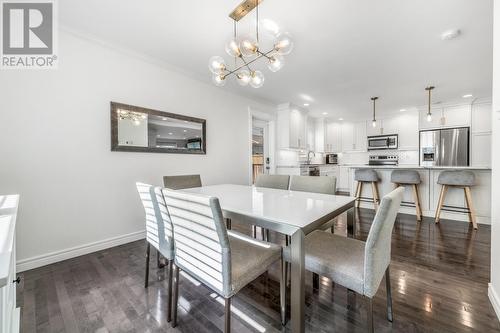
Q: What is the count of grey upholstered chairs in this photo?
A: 6